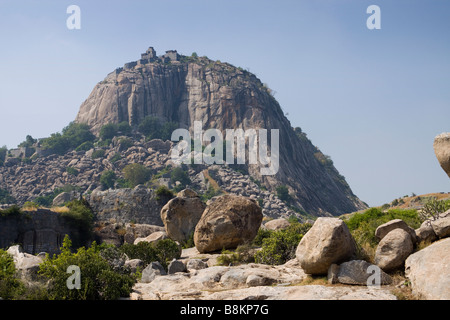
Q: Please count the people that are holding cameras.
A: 0